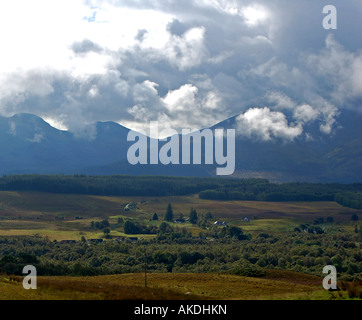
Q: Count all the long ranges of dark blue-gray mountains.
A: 1